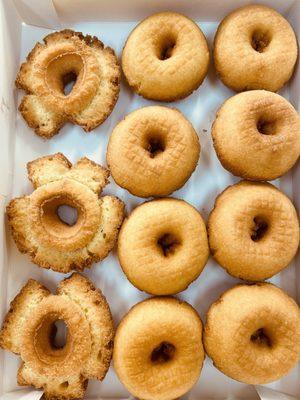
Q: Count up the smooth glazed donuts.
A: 8